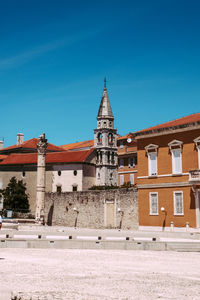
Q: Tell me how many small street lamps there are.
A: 3